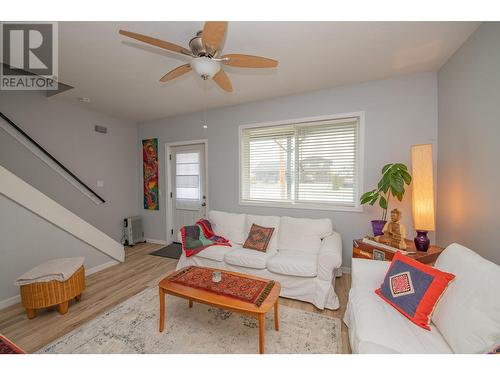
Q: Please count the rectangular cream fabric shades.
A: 1